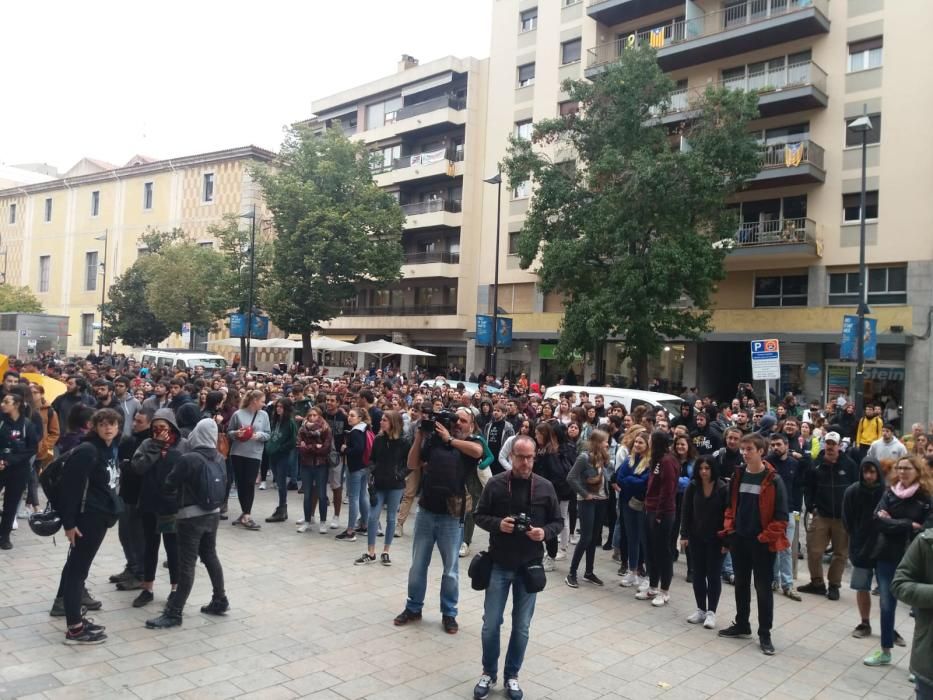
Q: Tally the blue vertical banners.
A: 6